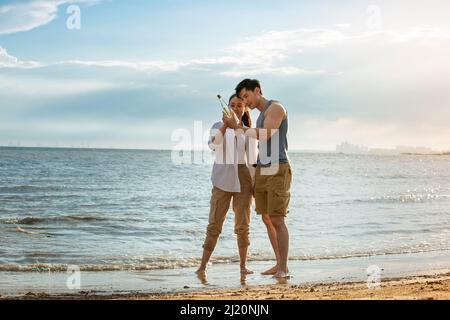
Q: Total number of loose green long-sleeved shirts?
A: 0